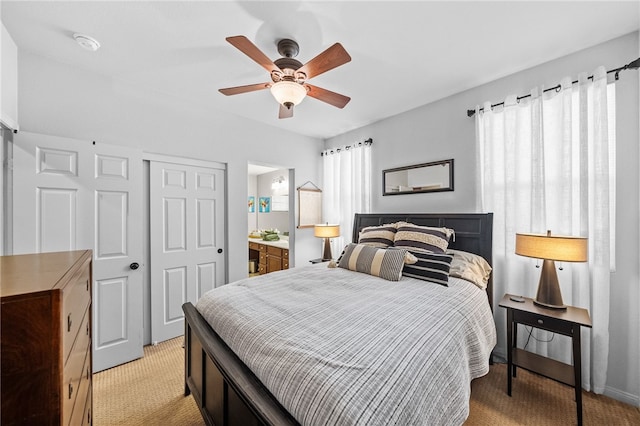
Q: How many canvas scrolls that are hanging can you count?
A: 1